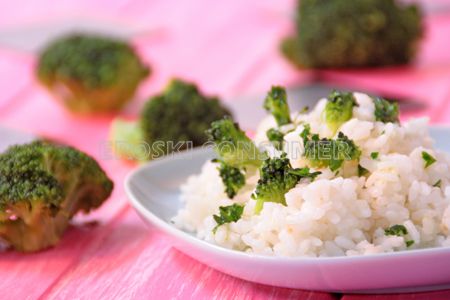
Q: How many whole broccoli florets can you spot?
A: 4